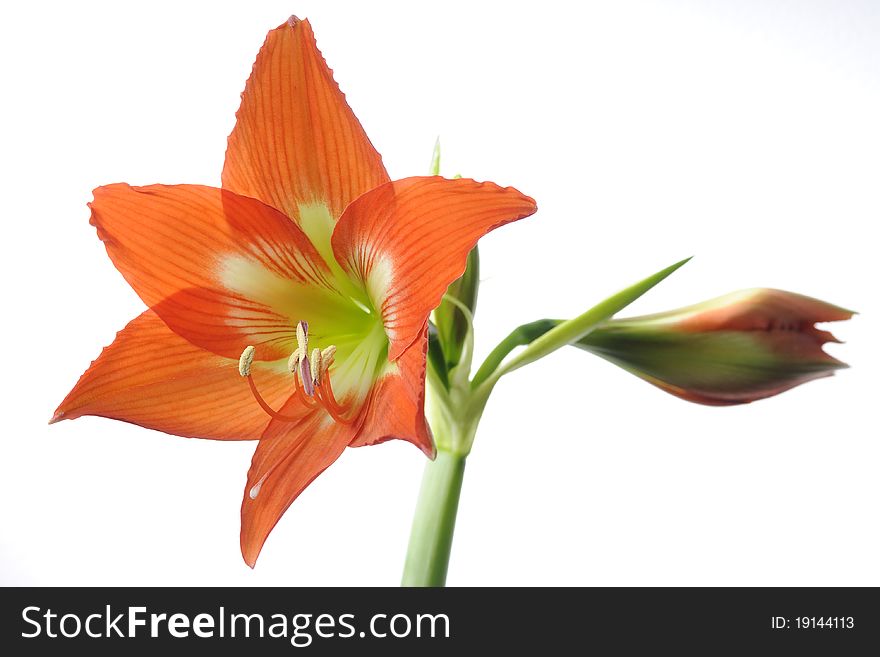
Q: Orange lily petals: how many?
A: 6